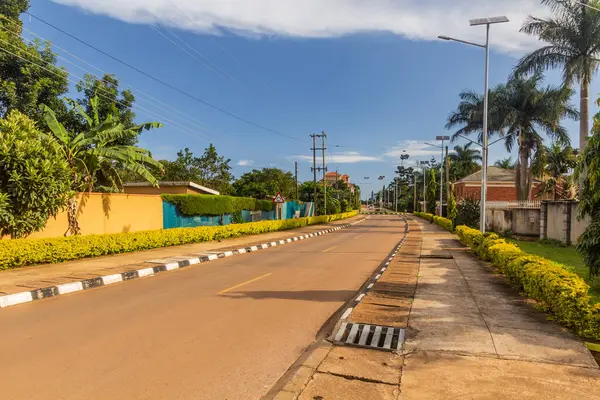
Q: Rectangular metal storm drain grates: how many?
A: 1